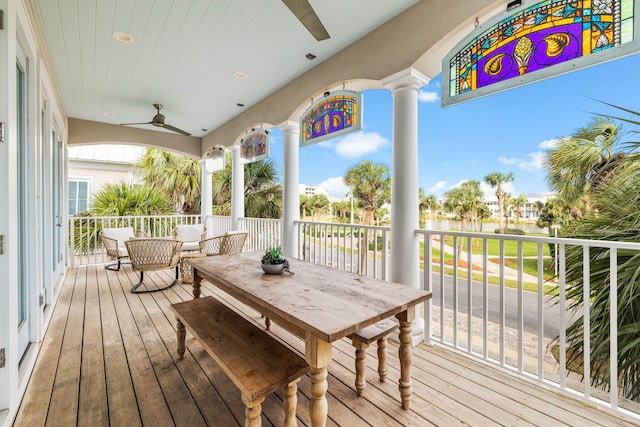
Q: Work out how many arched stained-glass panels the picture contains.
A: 4